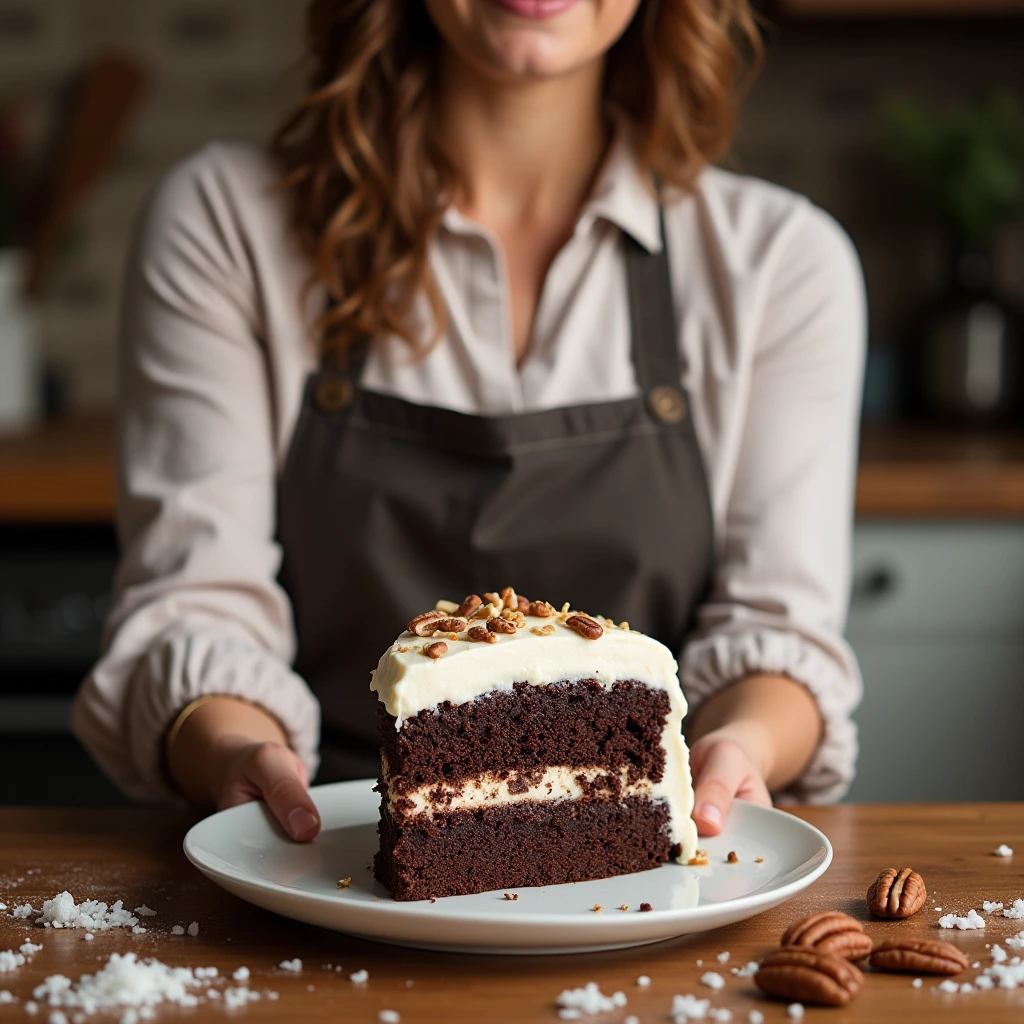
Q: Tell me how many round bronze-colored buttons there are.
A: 2